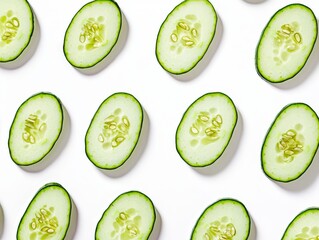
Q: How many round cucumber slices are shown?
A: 12